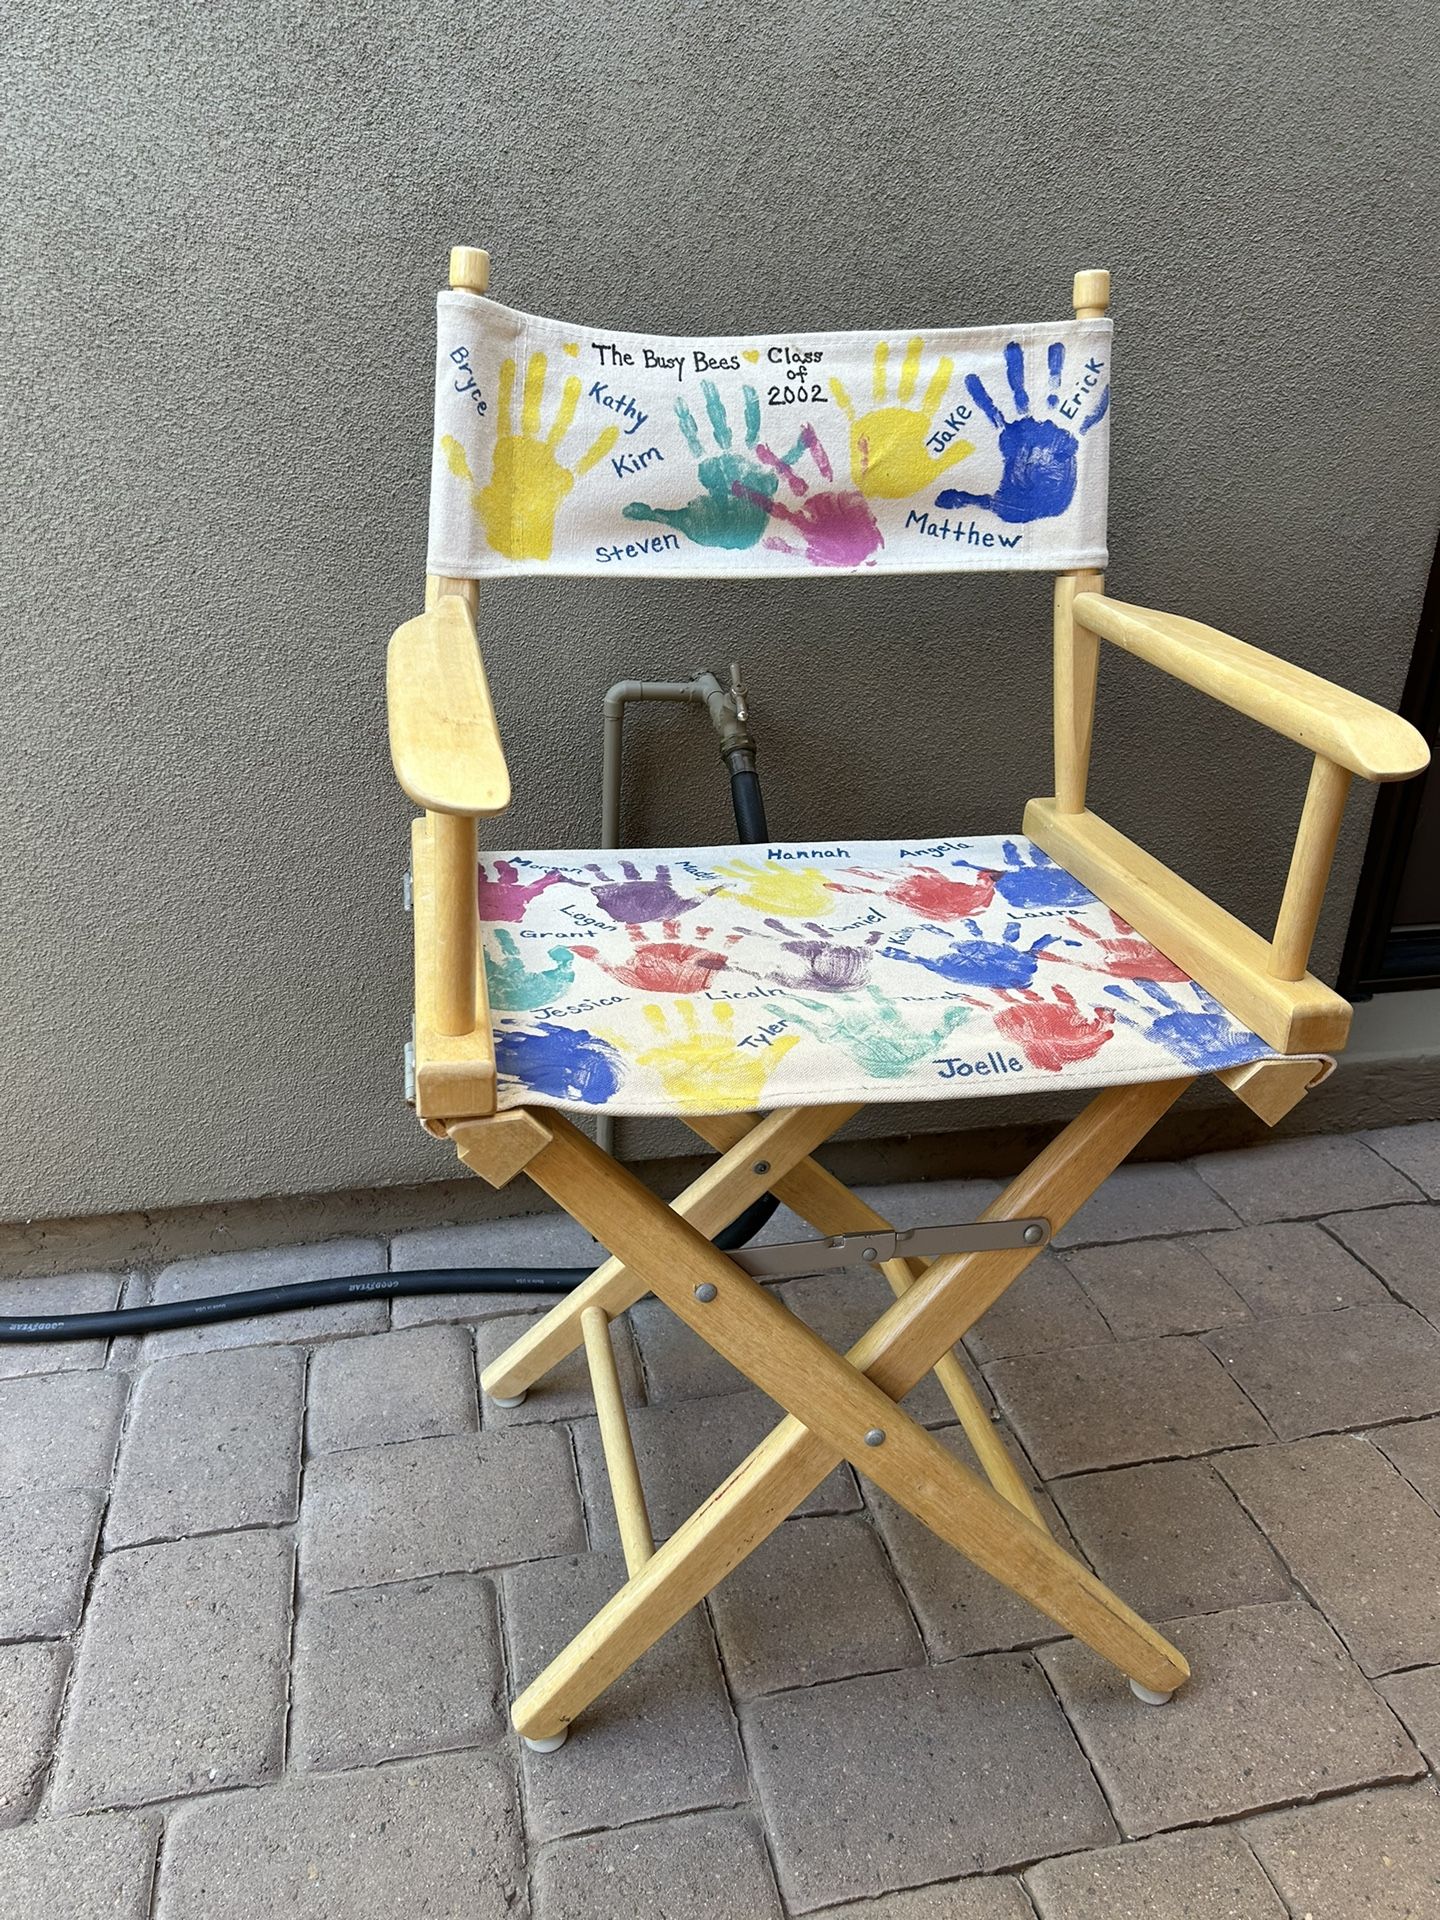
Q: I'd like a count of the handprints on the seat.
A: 15